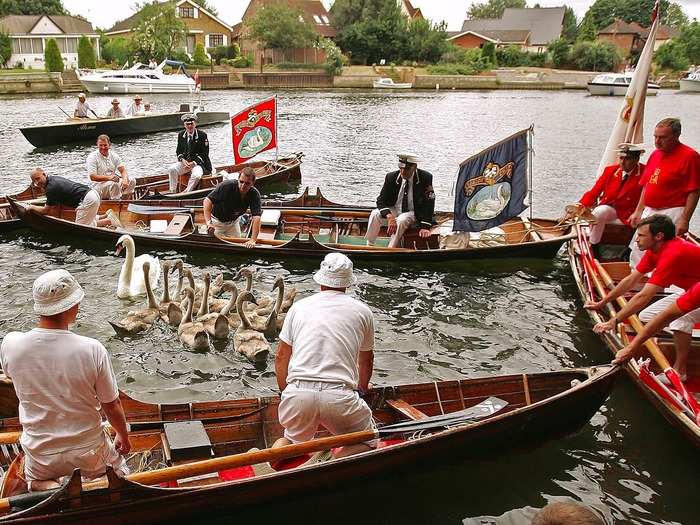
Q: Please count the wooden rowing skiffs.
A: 4